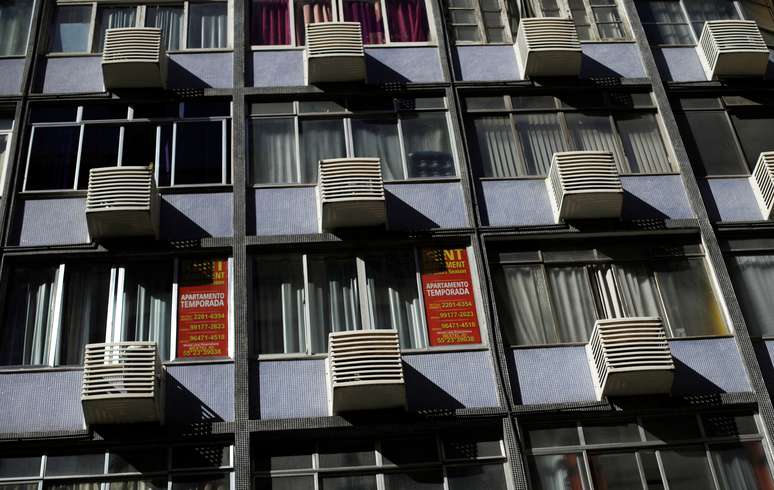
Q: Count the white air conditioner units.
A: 11